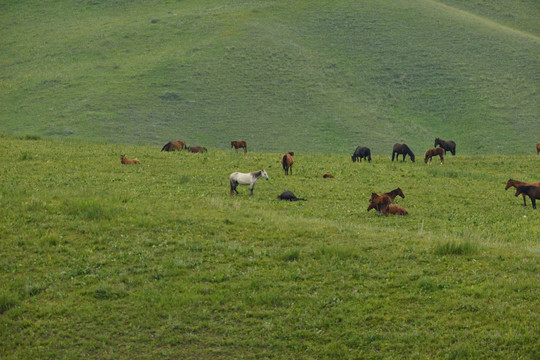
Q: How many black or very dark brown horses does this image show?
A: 5